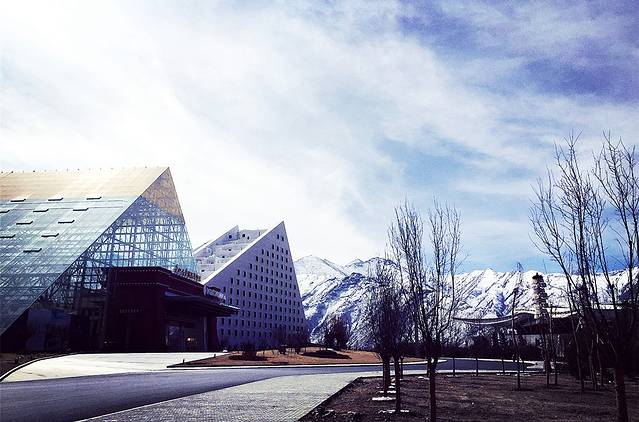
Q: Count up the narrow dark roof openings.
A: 11